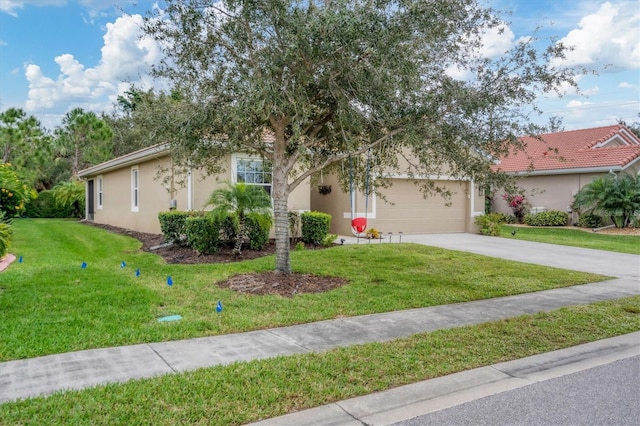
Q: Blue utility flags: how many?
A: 6